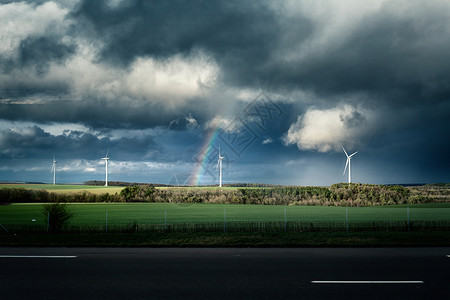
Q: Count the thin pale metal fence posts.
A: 7